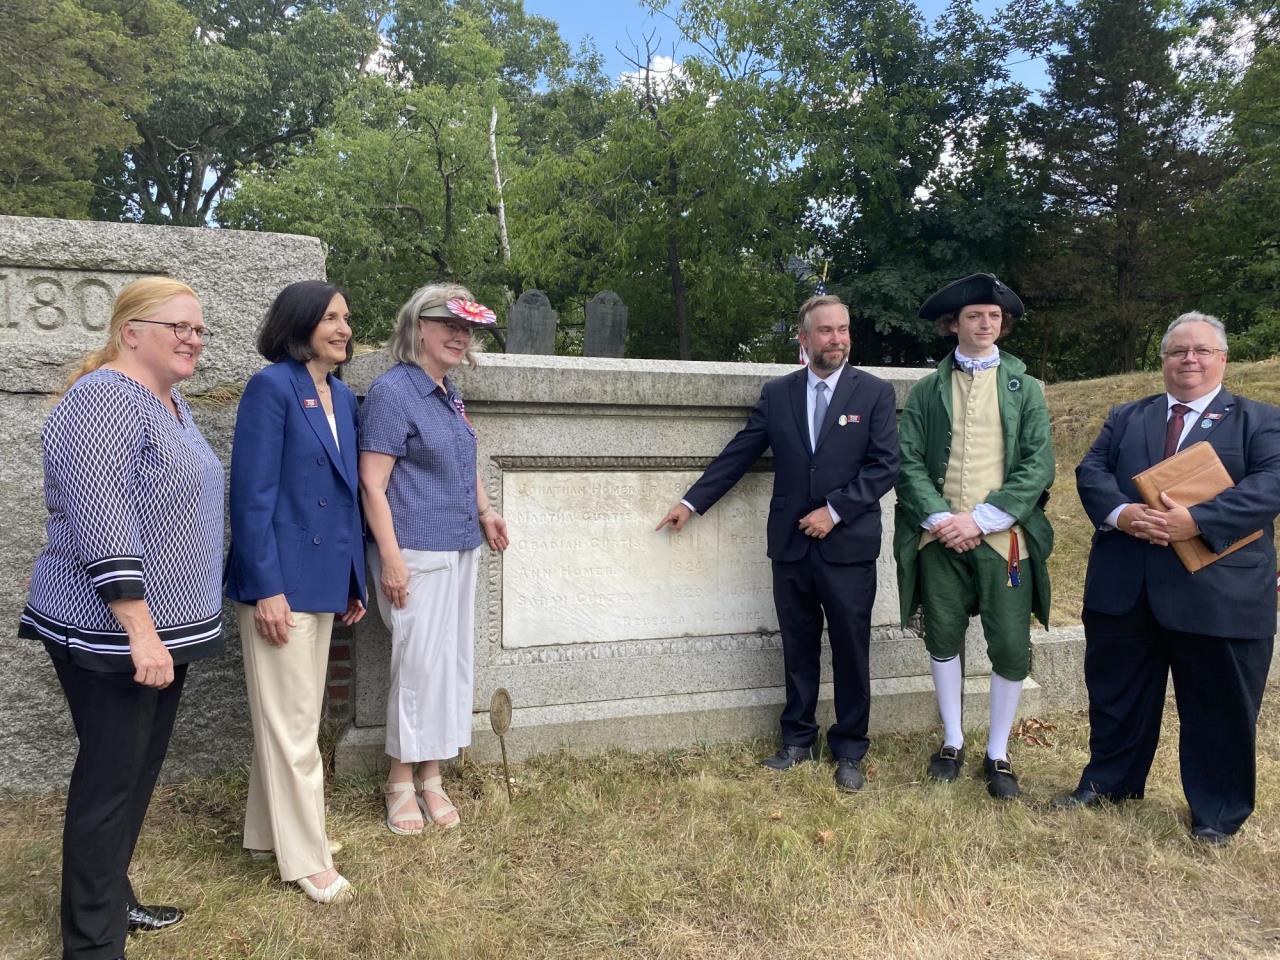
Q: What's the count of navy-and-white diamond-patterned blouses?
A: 1